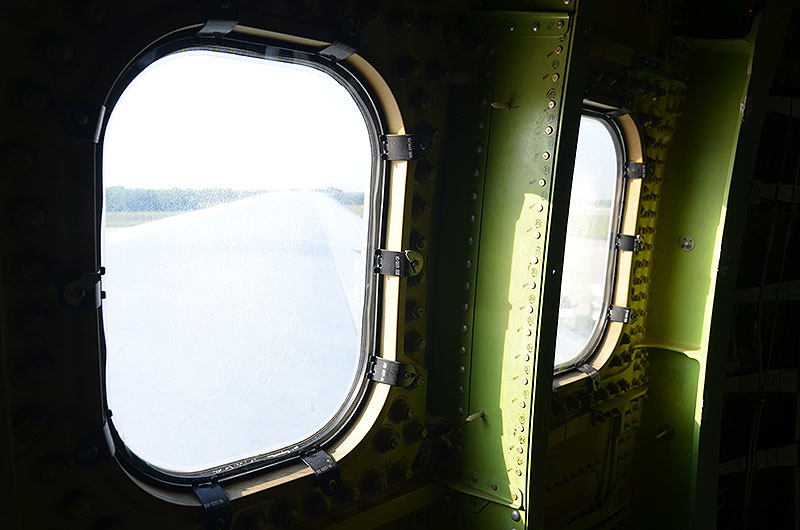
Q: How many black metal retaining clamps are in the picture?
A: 15